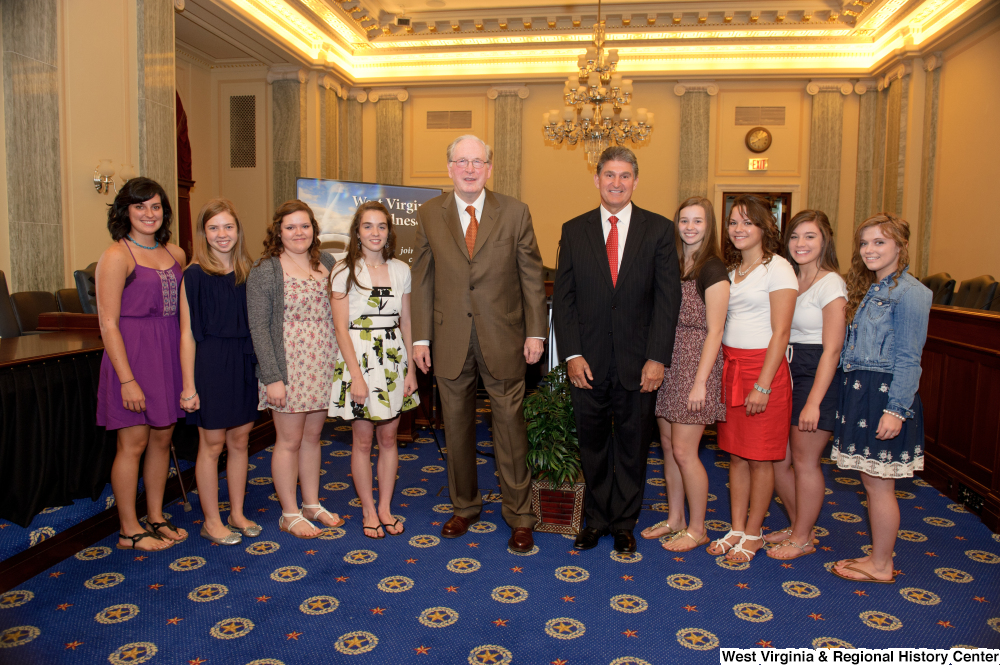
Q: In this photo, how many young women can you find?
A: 8